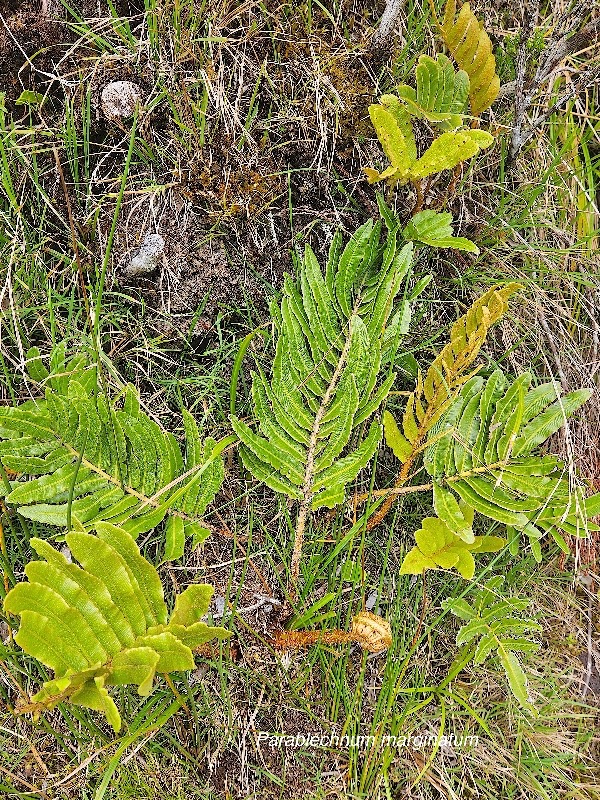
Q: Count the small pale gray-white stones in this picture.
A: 2